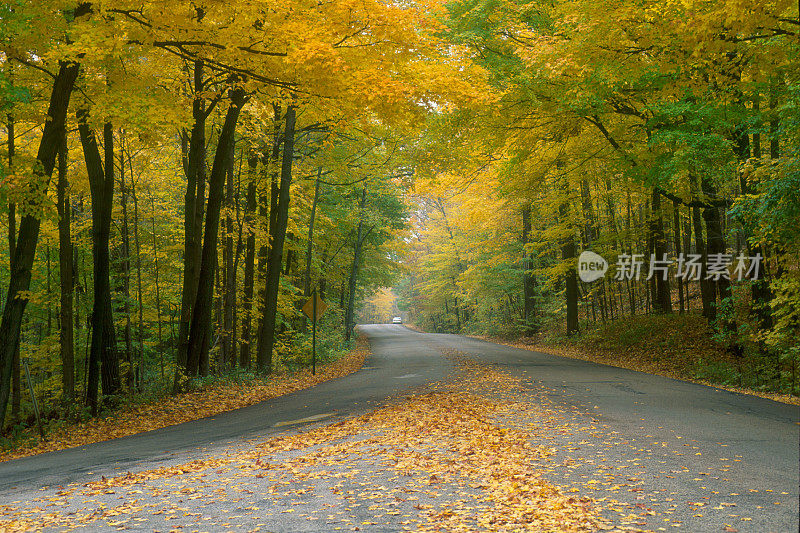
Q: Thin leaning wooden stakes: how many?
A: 1